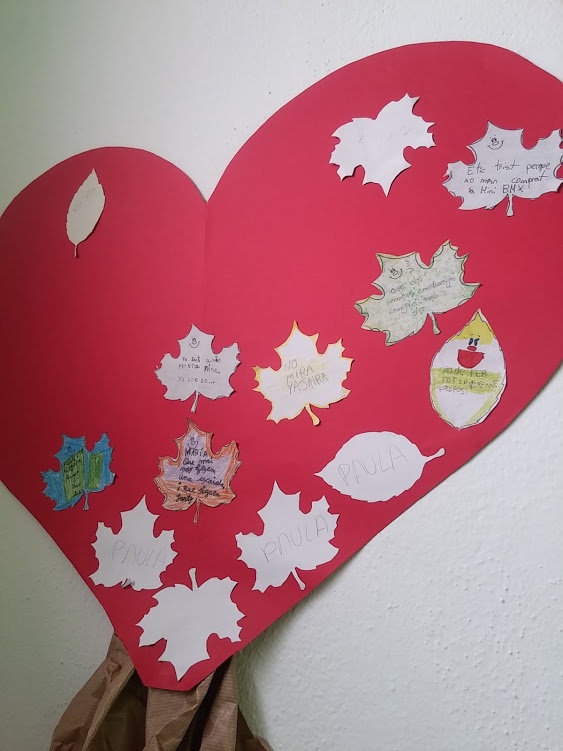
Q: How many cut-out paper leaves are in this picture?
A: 13